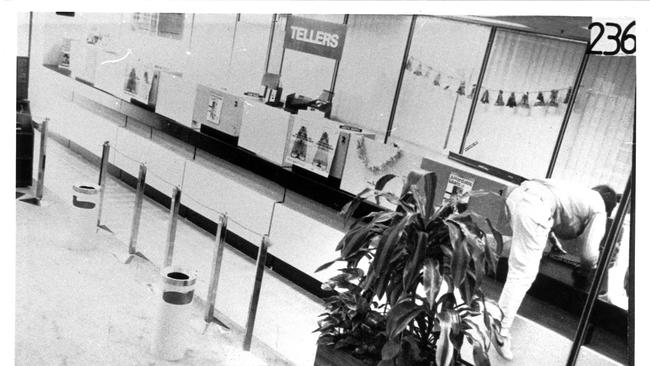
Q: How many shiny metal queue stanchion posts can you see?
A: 6